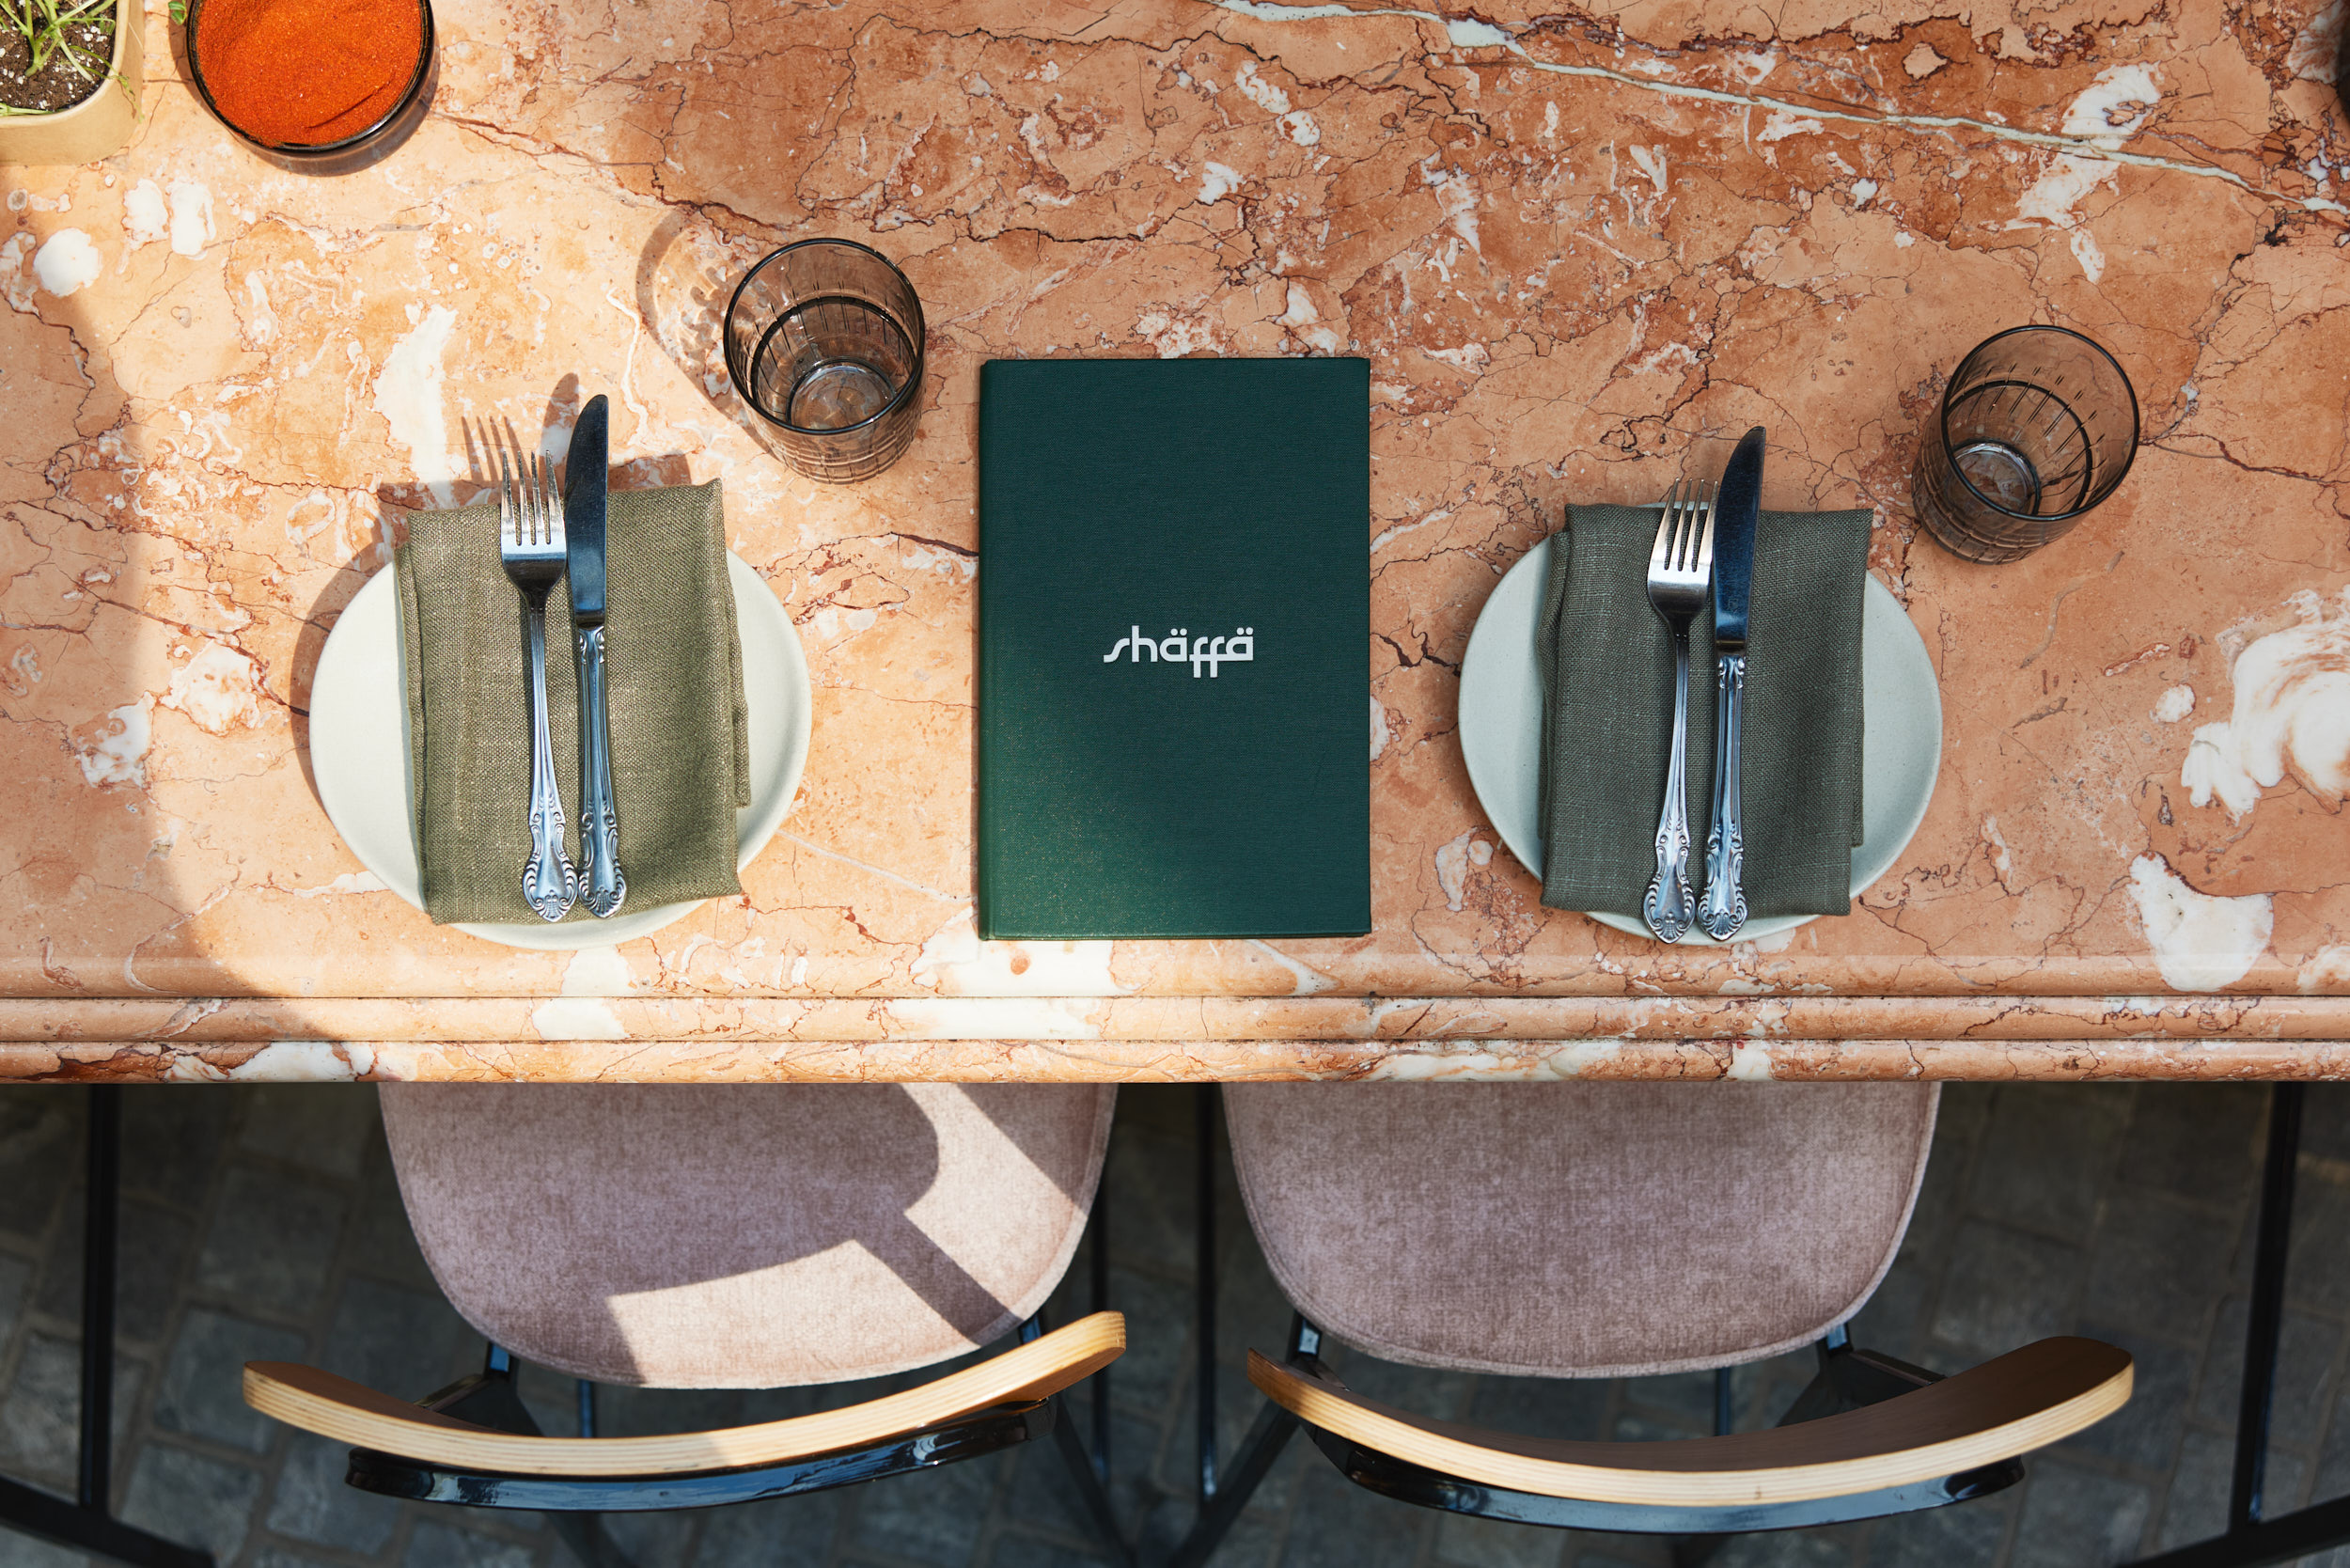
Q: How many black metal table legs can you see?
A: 2